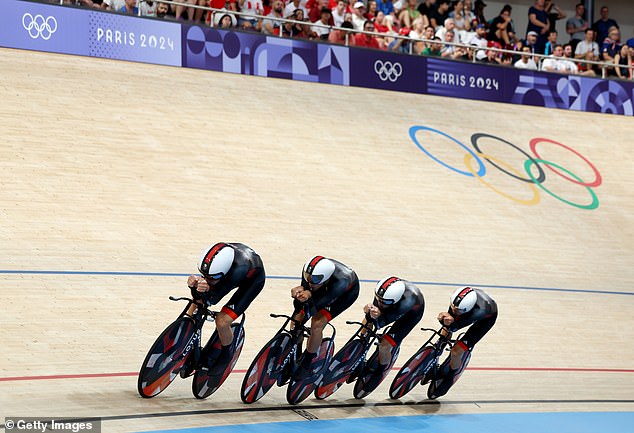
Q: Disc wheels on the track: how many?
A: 8